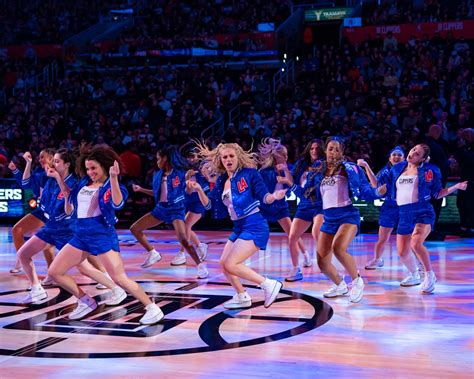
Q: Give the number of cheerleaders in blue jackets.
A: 11